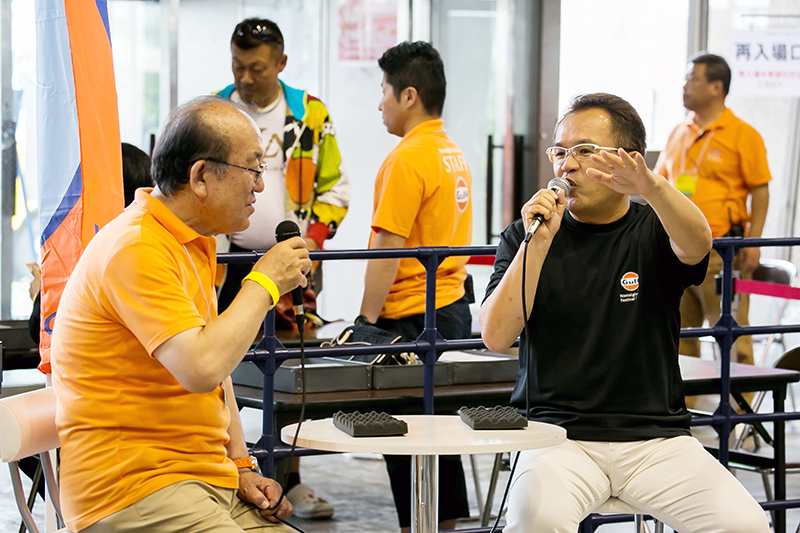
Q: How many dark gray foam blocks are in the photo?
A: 2